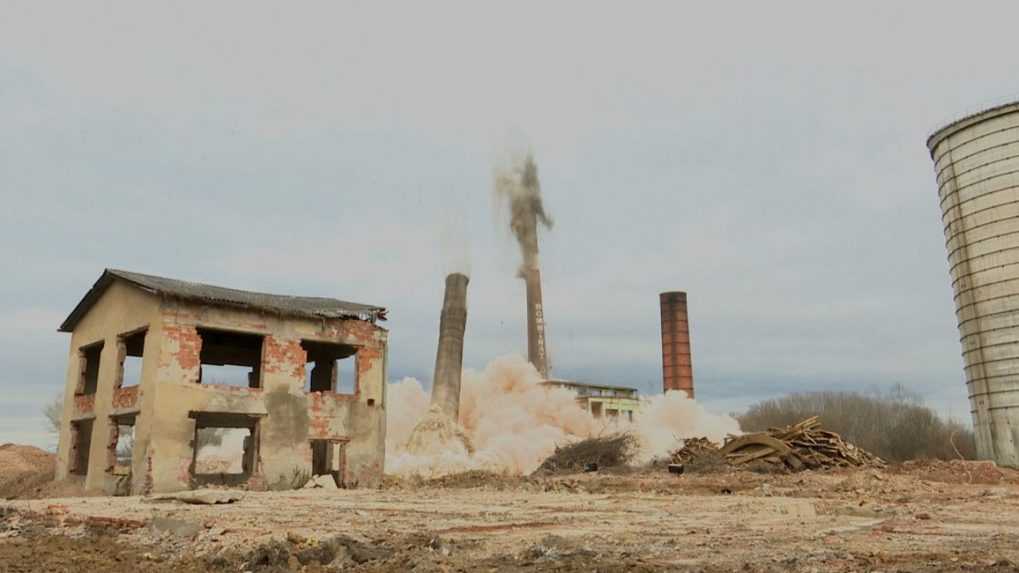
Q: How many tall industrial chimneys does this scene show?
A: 3